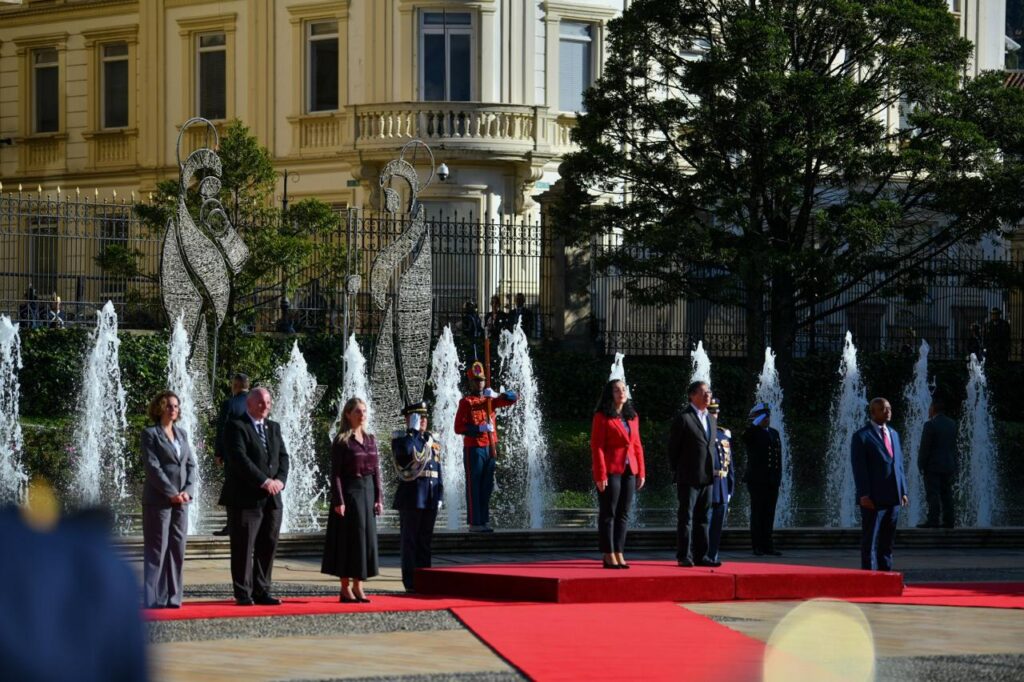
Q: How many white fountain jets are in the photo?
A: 13